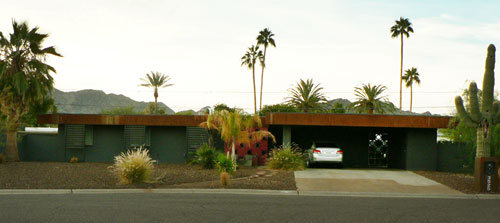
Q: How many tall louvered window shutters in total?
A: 3